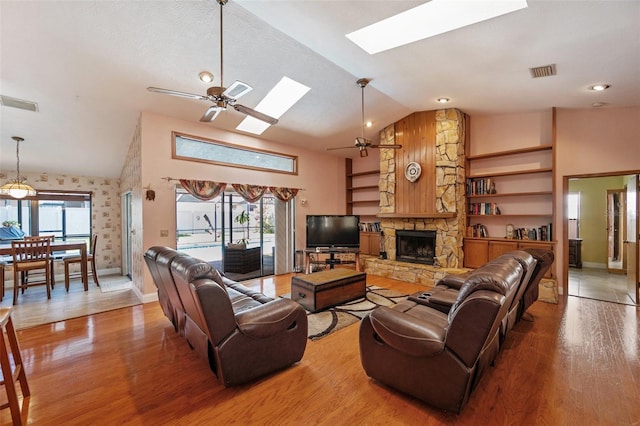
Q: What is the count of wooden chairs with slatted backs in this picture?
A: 3